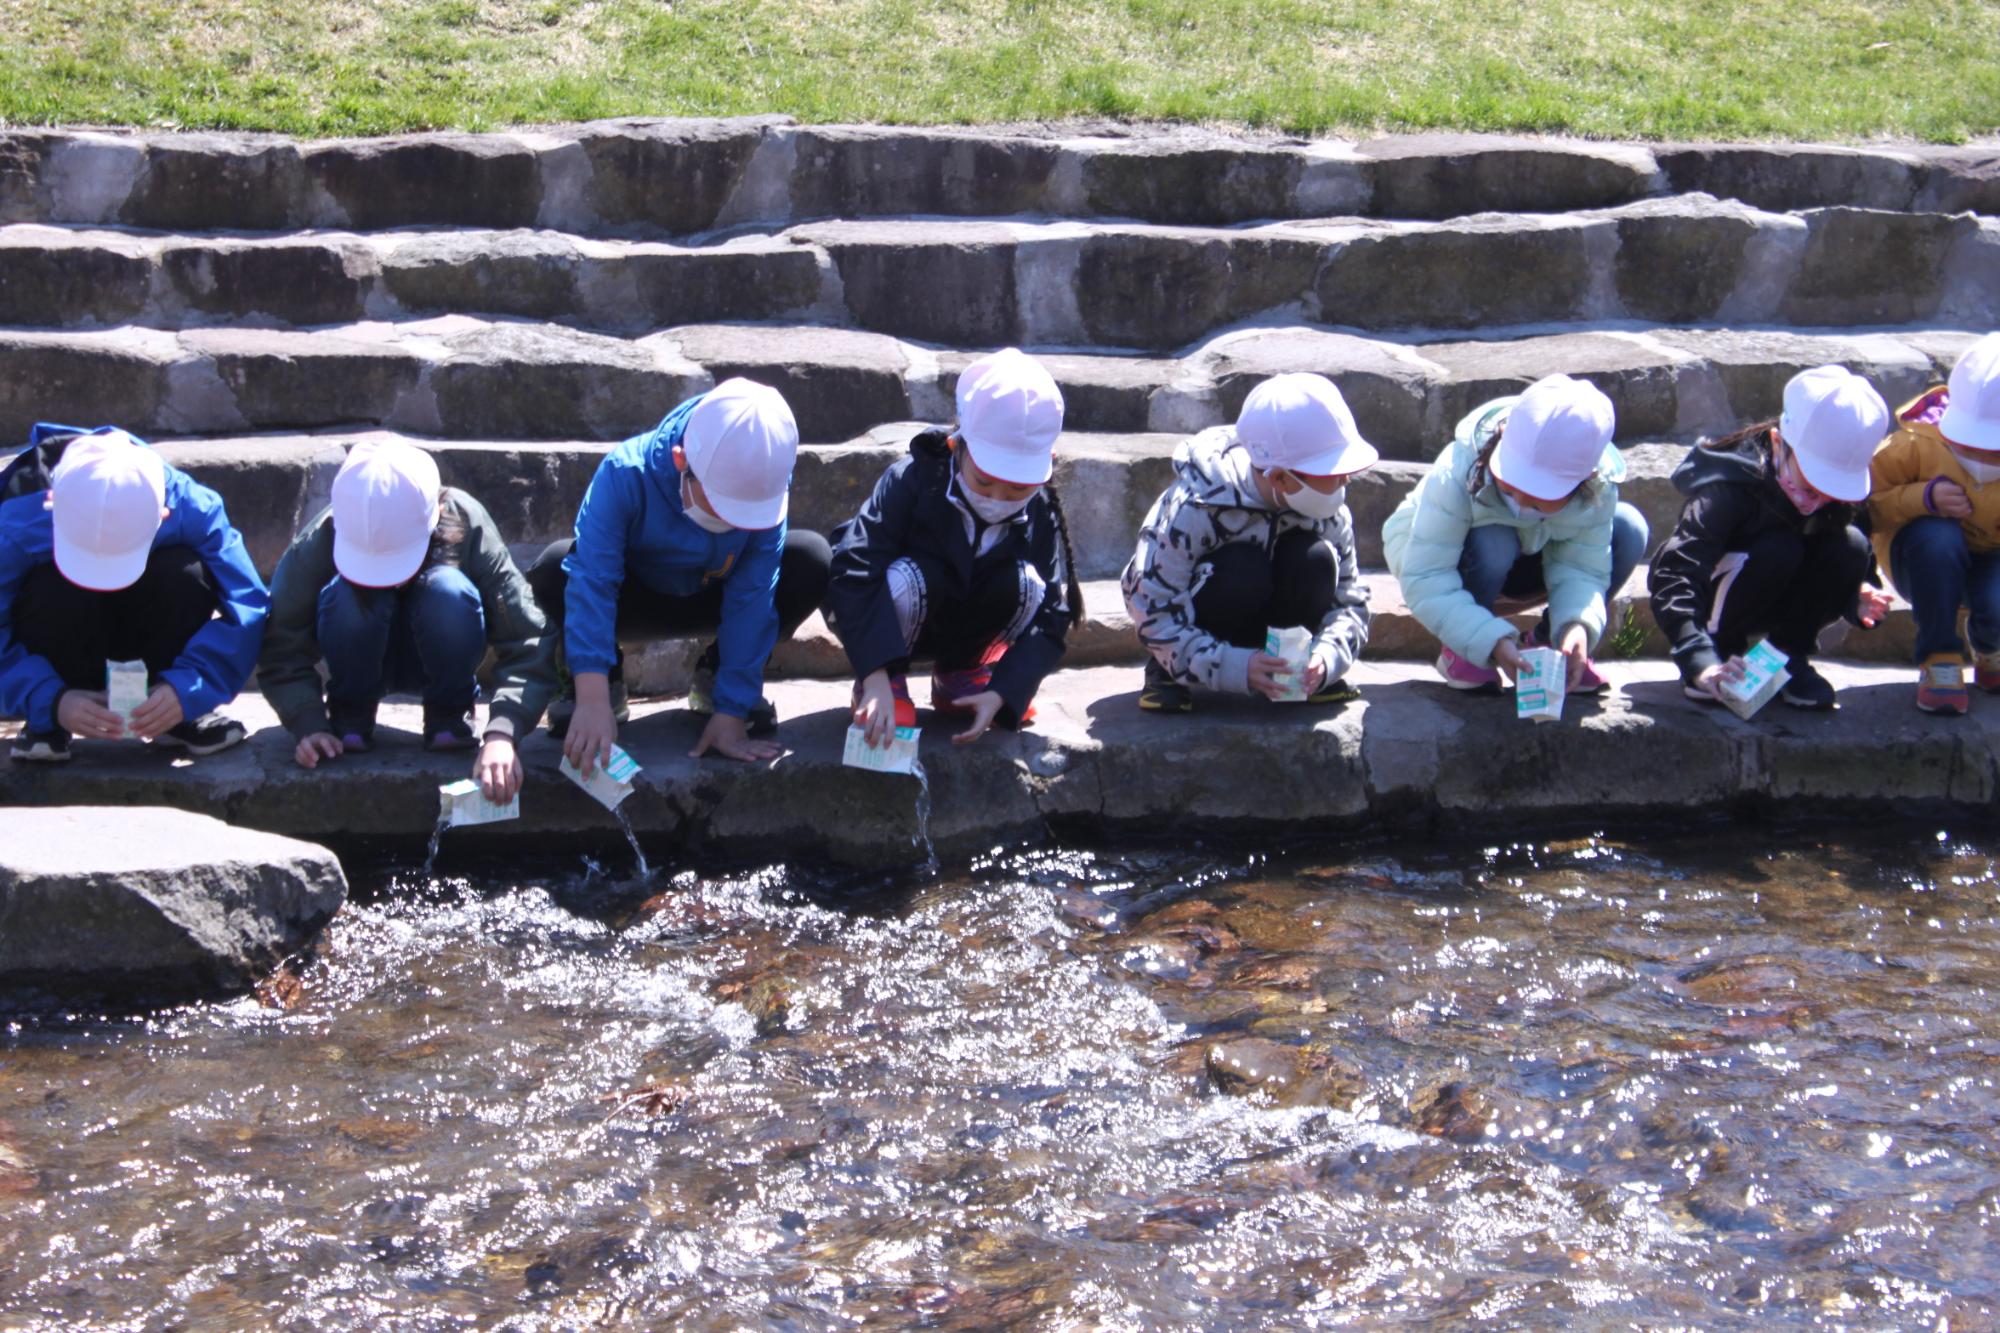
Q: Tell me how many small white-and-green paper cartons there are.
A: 7